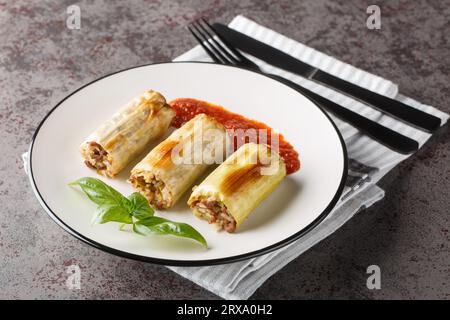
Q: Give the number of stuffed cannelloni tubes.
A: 3